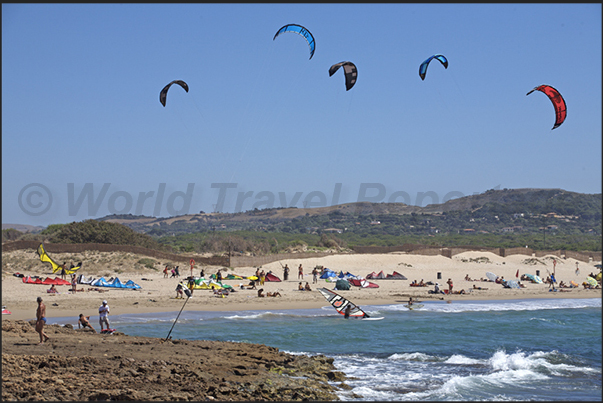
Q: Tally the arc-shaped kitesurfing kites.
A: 5